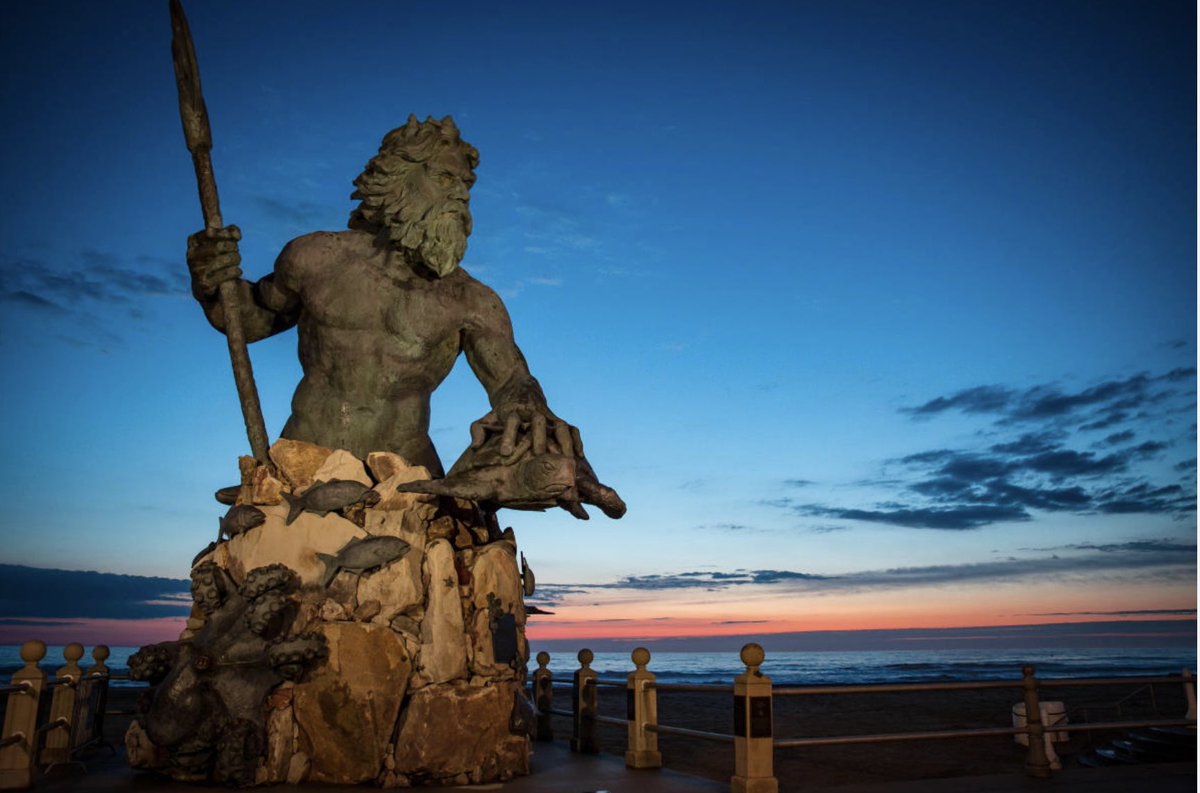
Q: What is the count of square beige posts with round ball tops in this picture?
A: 7